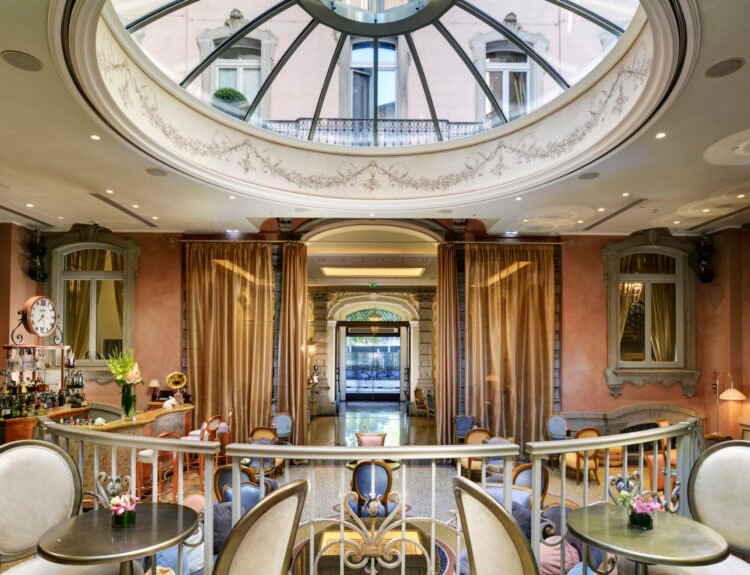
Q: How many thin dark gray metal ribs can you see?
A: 9